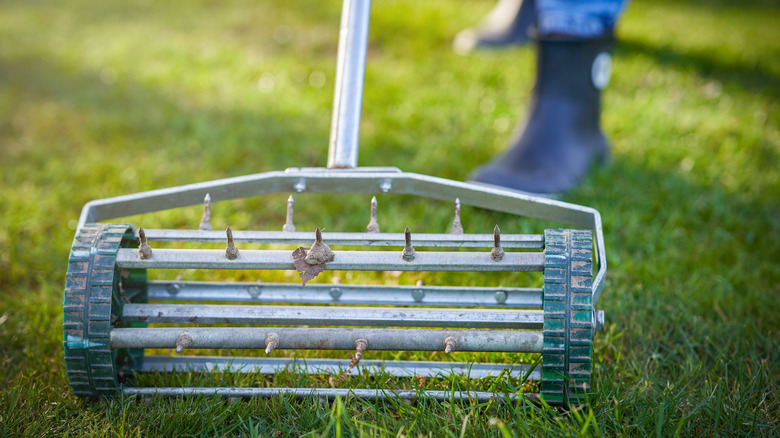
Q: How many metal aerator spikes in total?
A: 13